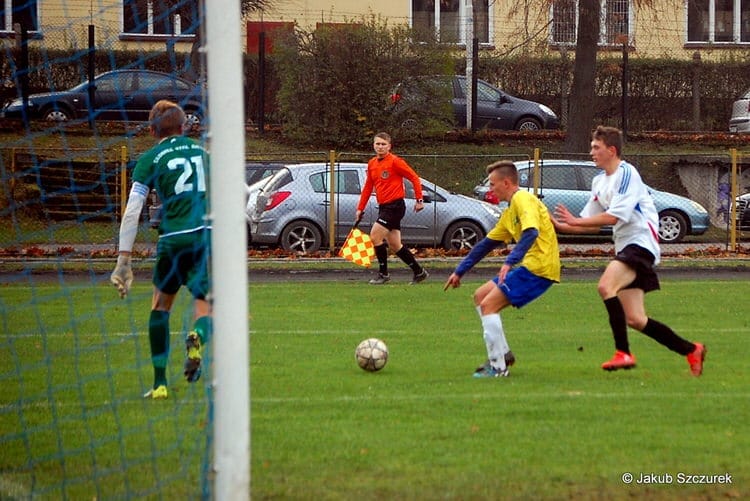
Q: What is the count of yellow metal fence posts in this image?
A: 4